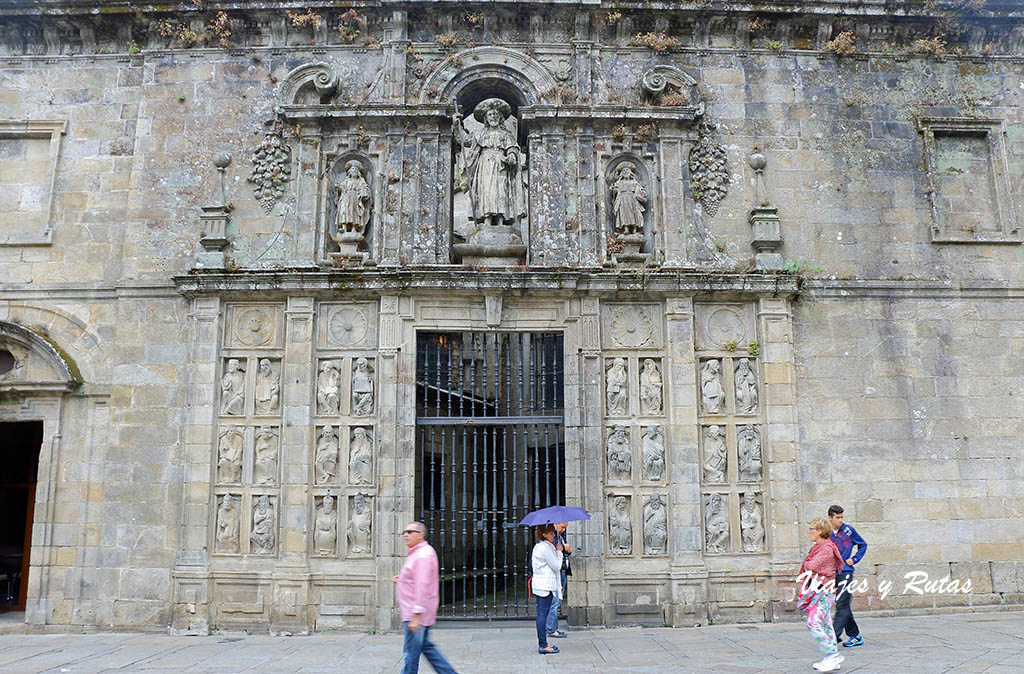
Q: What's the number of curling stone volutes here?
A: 2